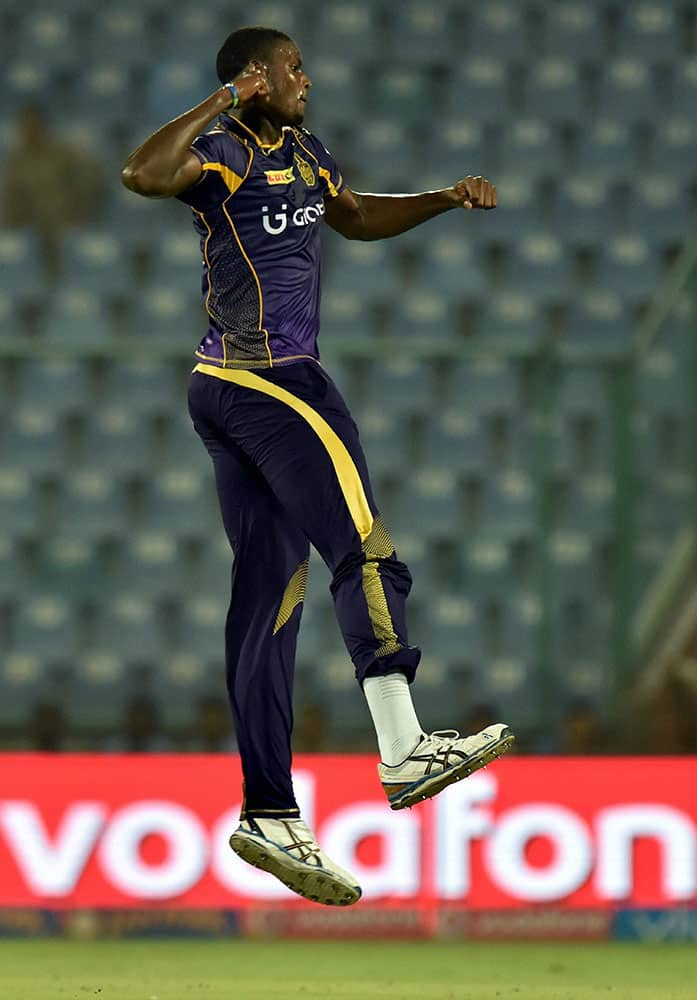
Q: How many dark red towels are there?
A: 0